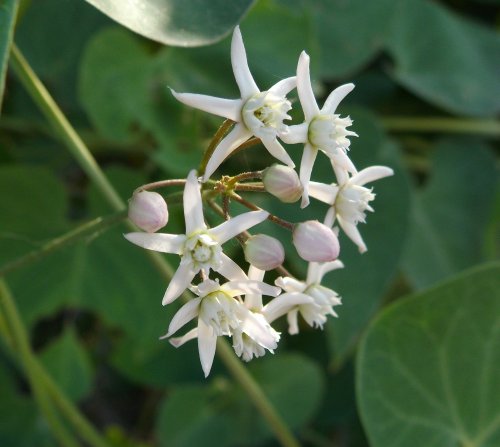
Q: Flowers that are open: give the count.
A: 7